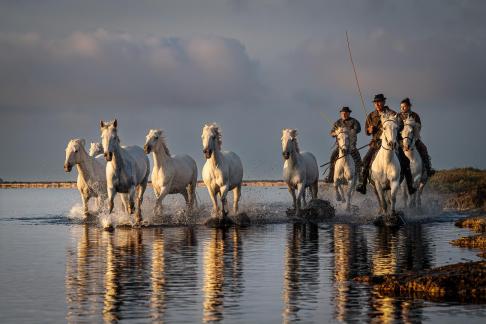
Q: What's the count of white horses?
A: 9